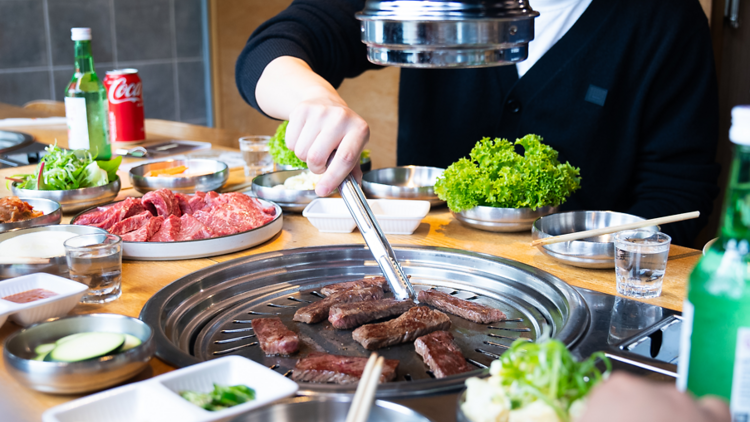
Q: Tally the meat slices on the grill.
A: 8